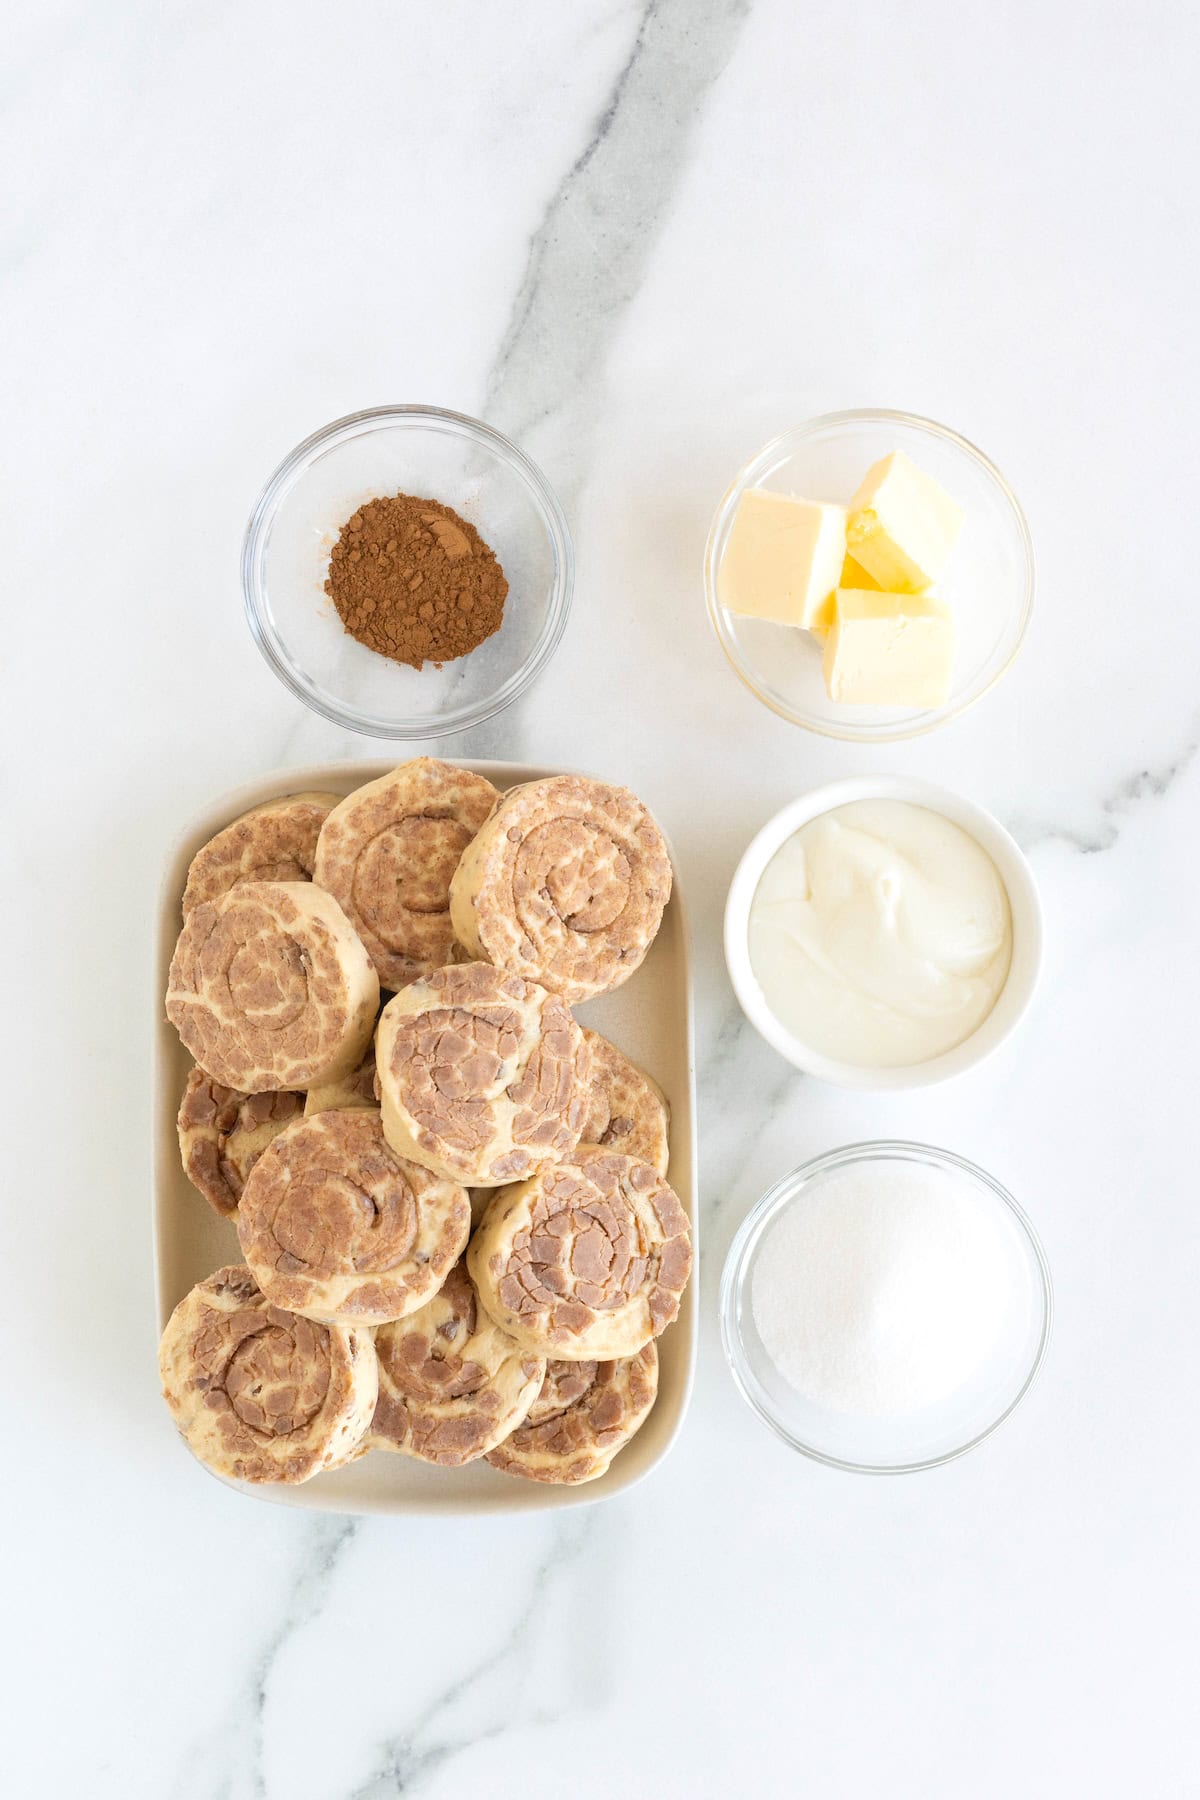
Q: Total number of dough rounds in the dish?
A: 13